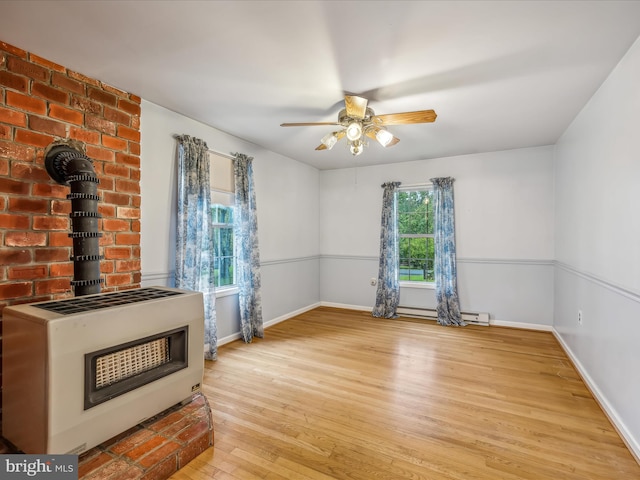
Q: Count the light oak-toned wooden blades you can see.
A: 5